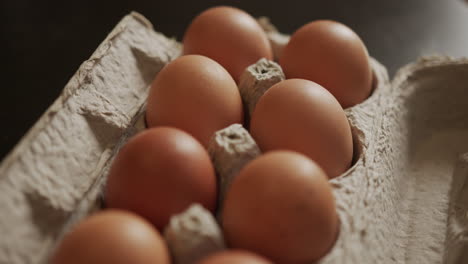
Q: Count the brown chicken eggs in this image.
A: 8